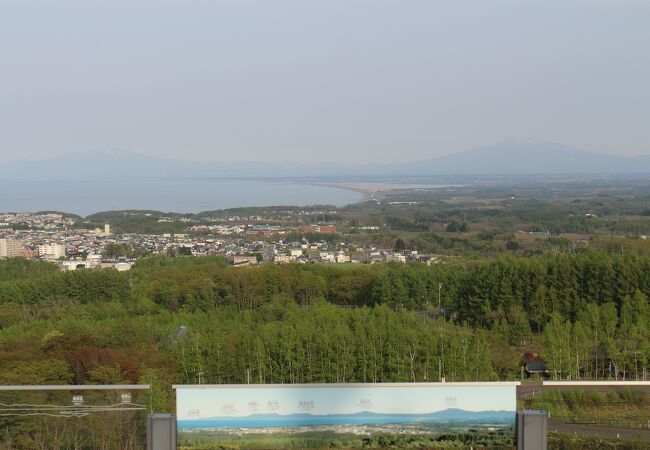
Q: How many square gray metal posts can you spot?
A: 2